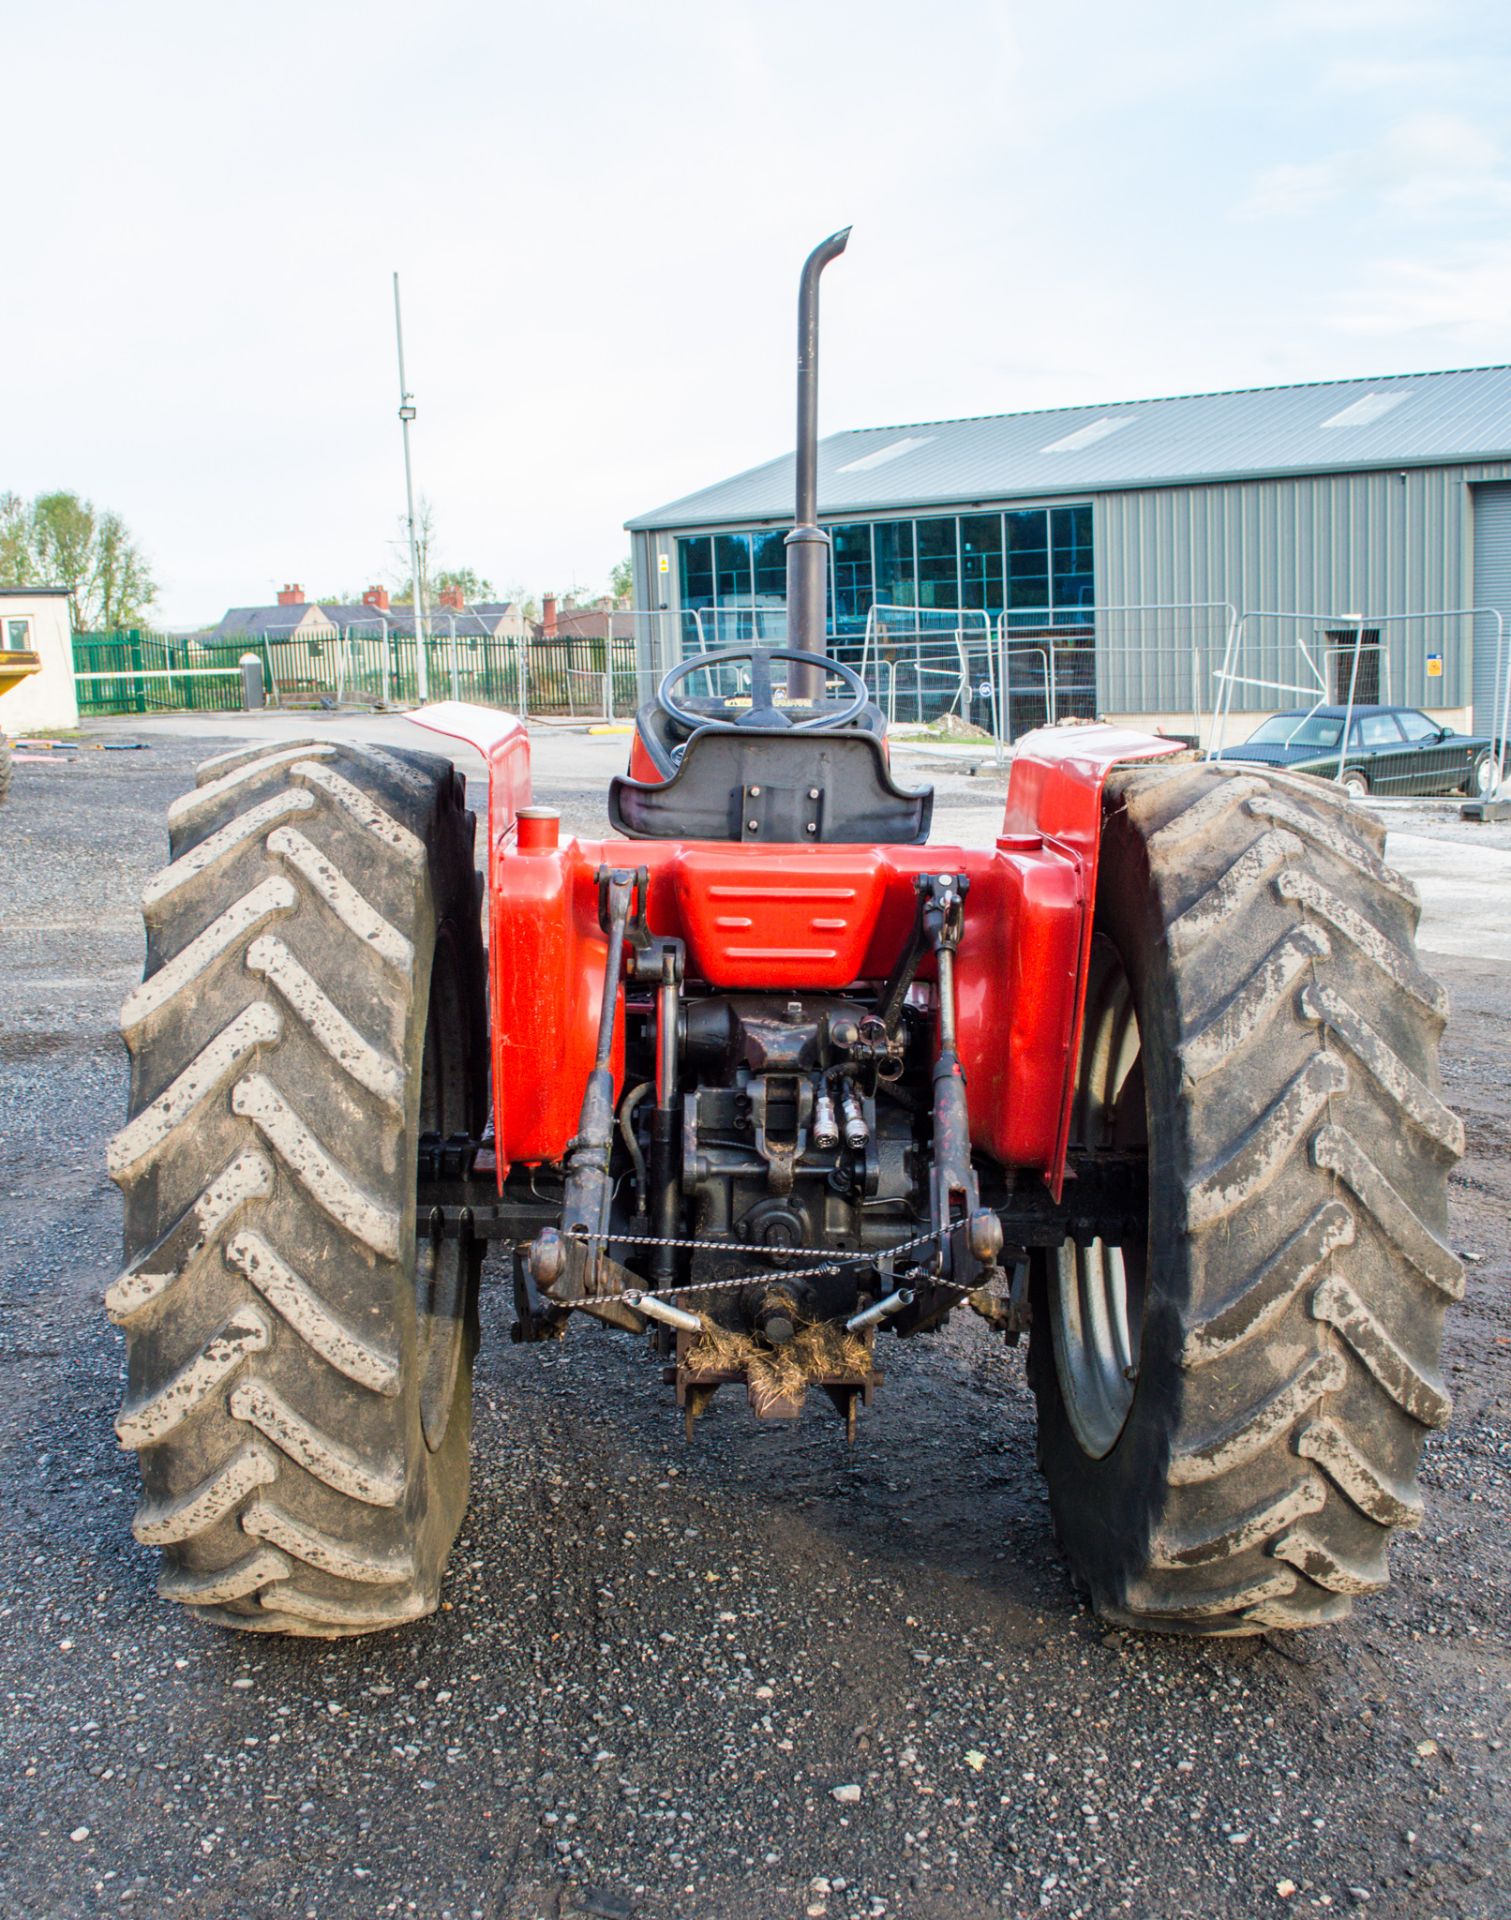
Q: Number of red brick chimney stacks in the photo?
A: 4